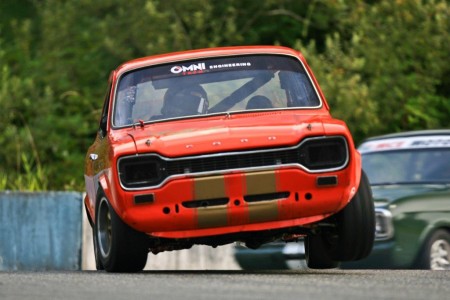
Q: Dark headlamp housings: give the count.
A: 2